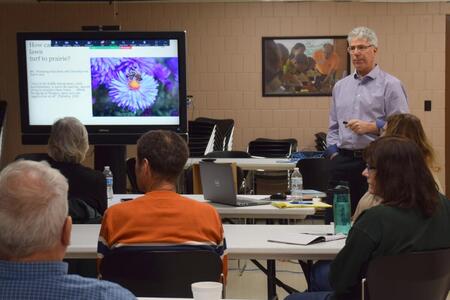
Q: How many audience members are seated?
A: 5